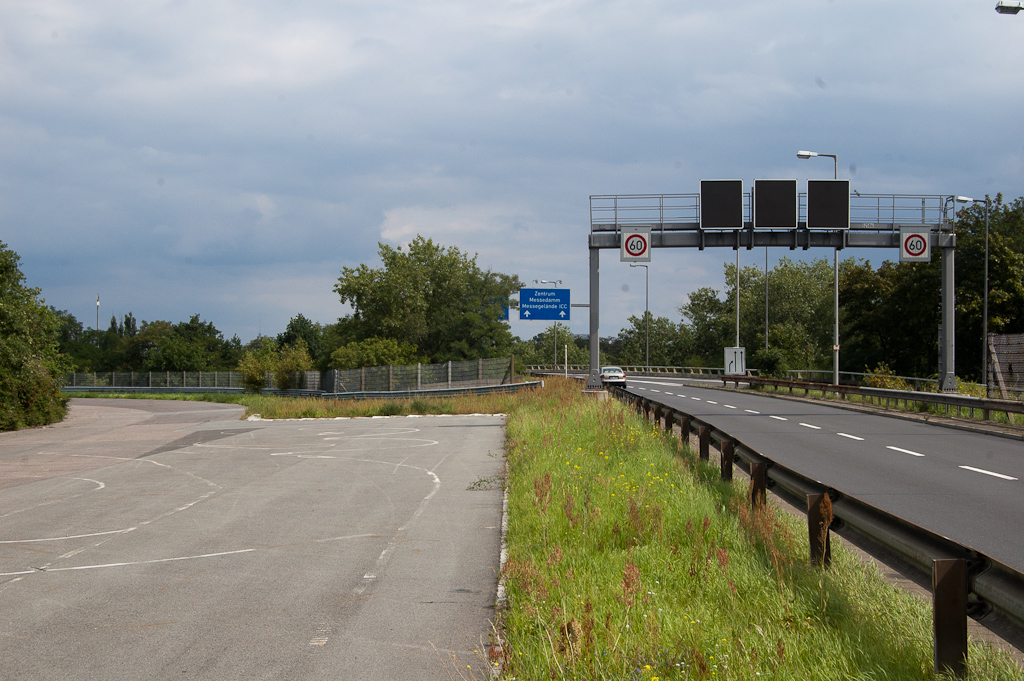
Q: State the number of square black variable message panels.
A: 3